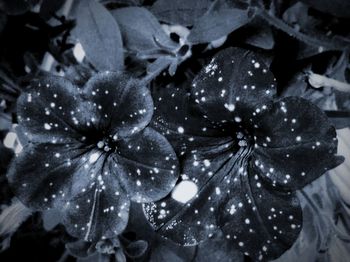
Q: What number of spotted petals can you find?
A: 10